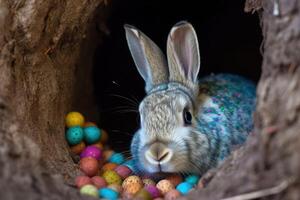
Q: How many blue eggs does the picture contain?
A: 6